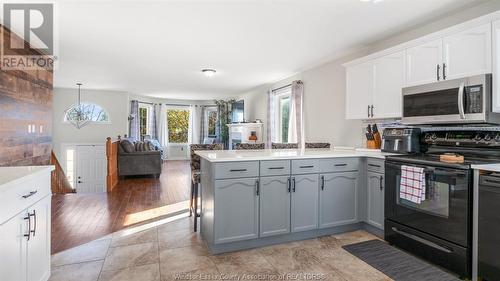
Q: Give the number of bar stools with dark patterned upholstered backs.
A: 4